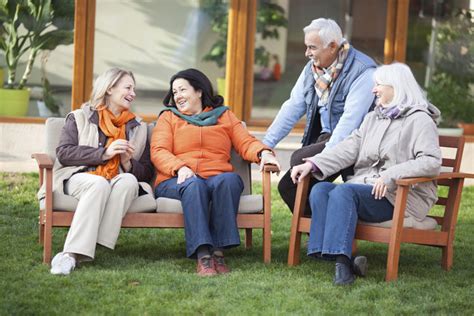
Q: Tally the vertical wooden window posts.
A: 3